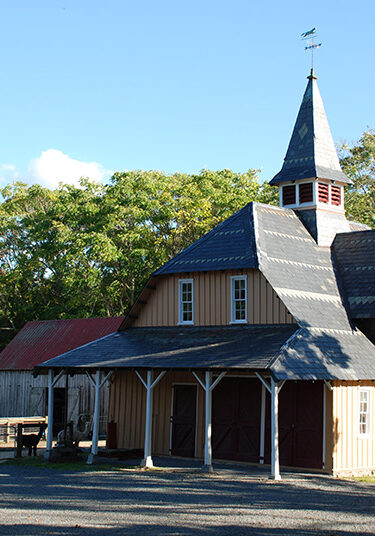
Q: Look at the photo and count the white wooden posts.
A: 5